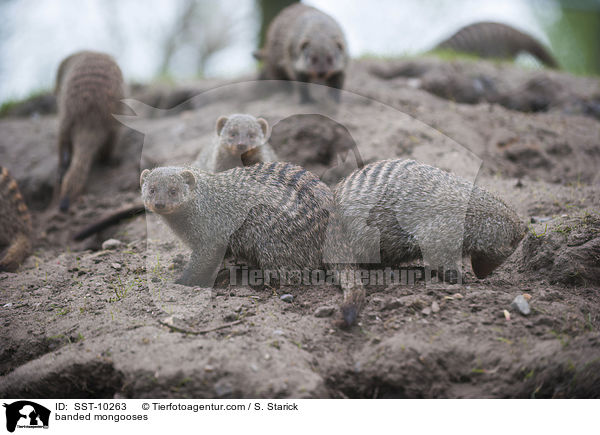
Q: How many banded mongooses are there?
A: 7